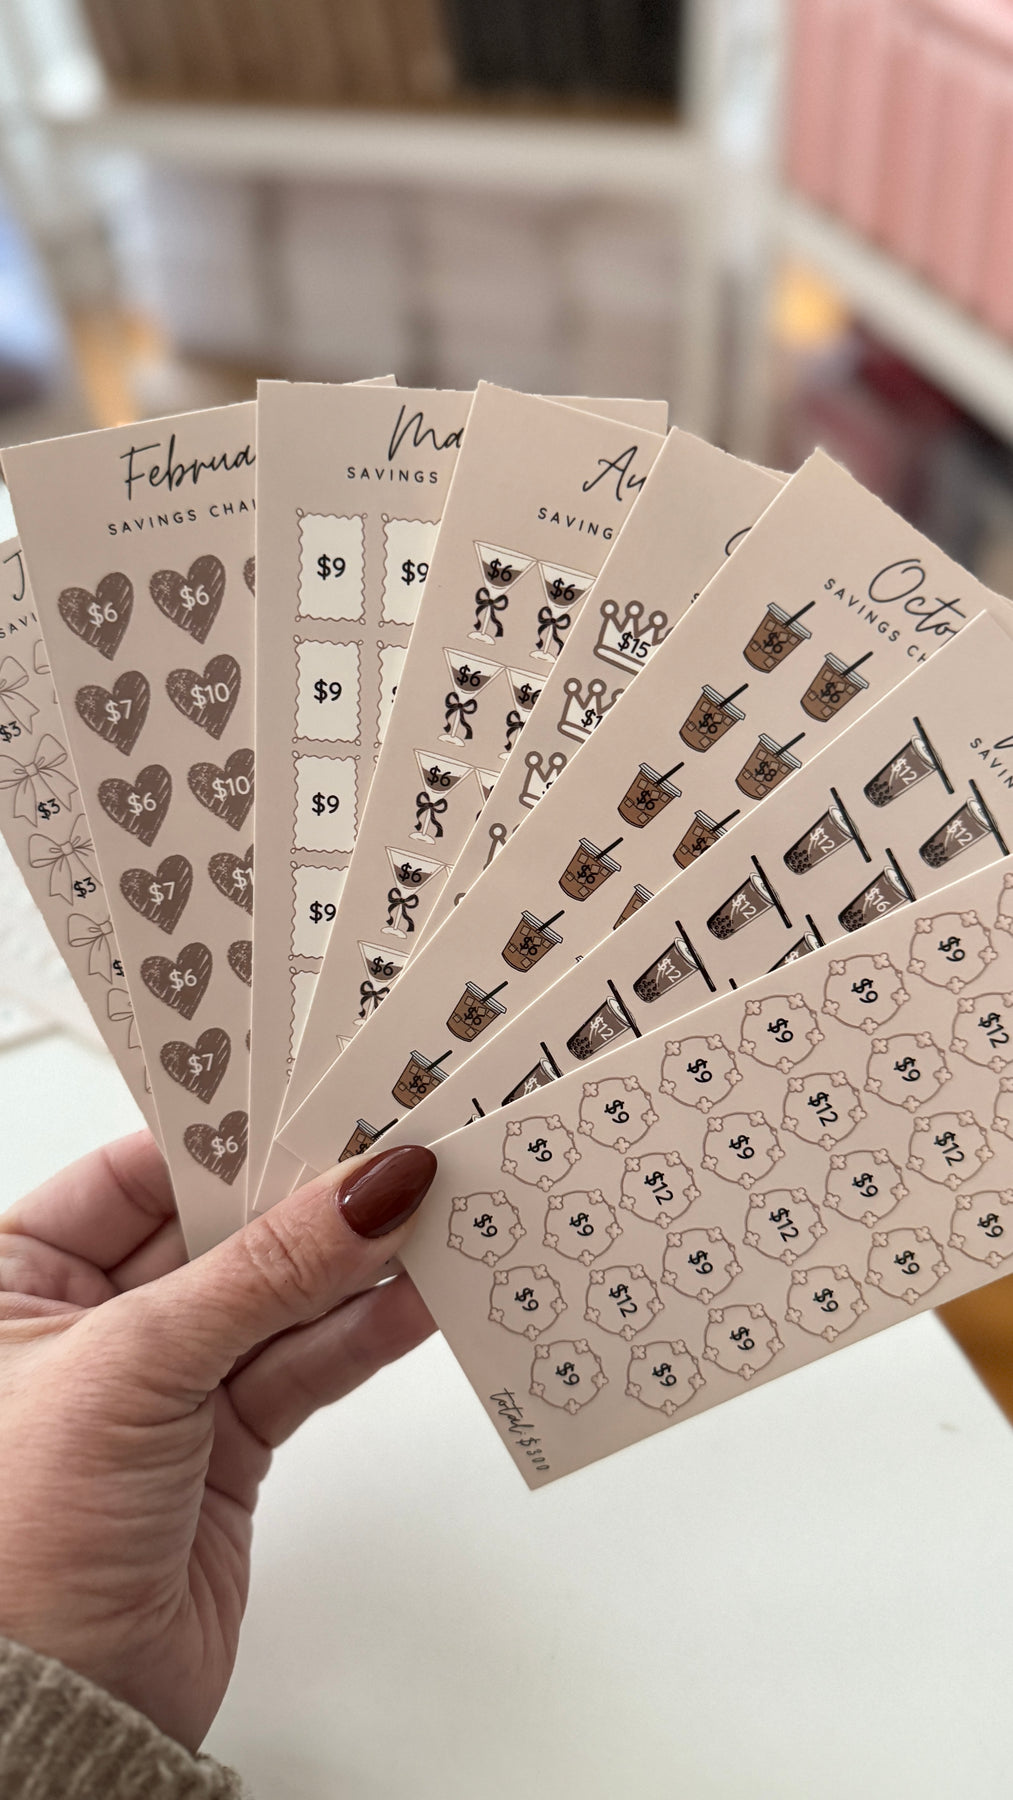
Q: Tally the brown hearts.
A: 14